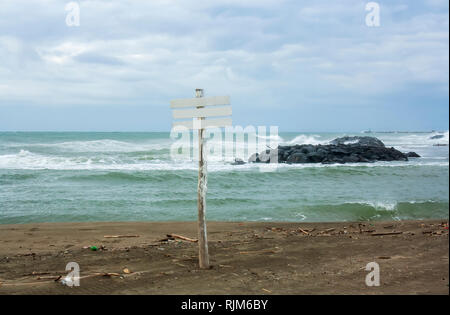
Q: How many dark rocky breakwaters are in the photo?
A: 1